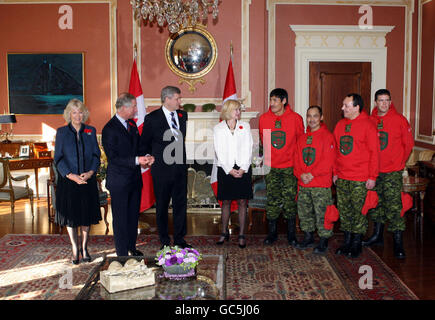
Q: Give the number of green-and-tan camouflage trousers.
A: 4